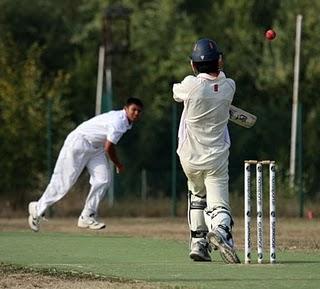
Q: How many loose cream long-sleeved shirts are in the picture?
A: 1